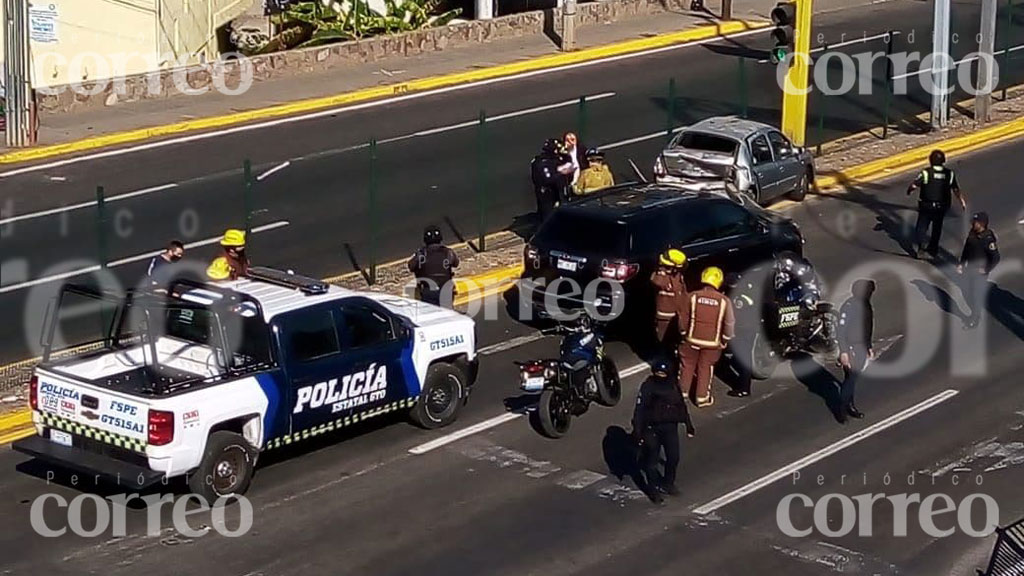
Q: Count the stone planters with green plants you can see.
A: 1